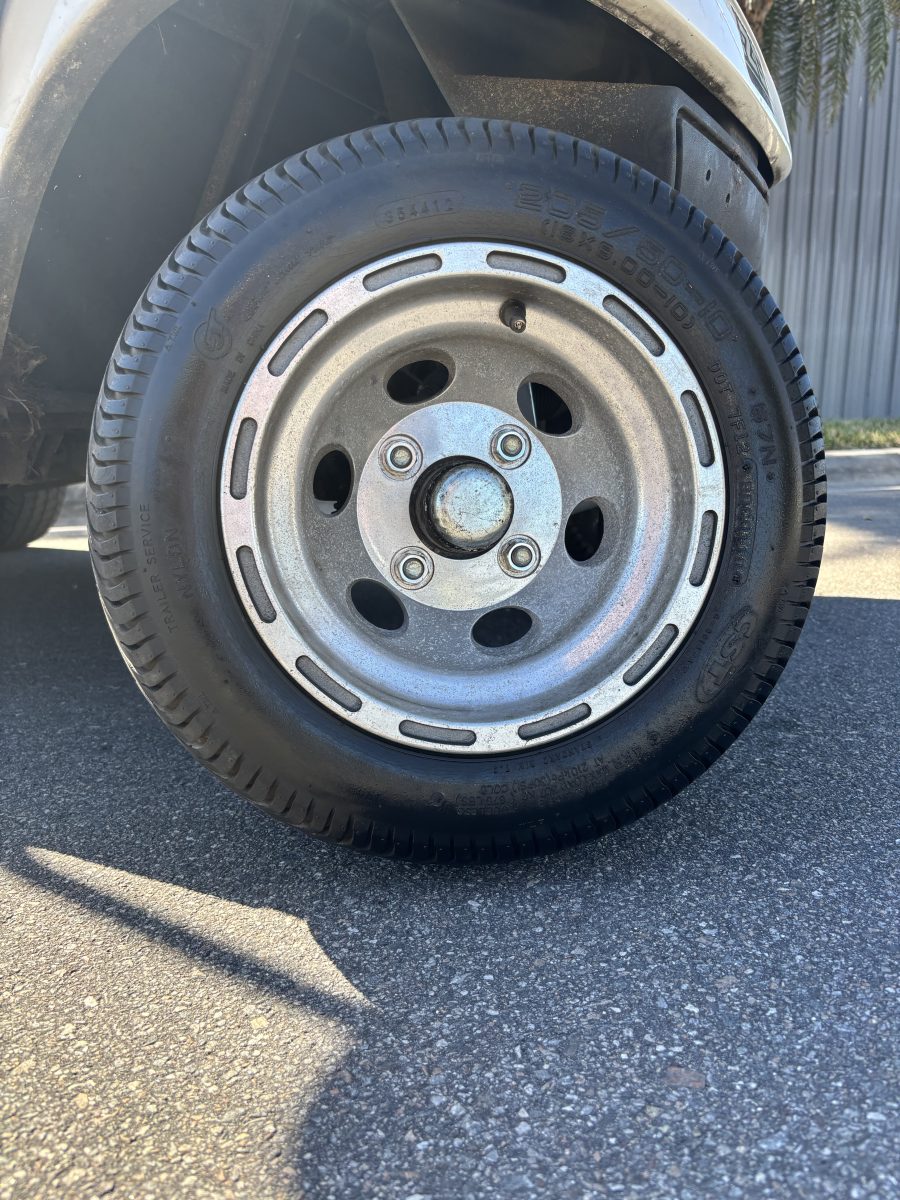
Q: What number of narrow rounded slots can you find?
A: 12